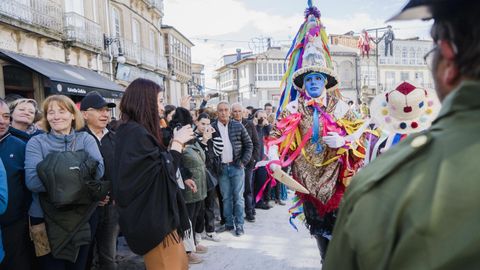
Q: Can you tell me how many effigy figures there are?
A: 2